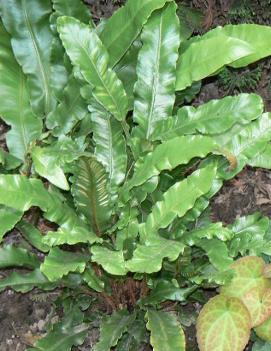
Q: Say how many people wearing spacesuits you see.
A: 0